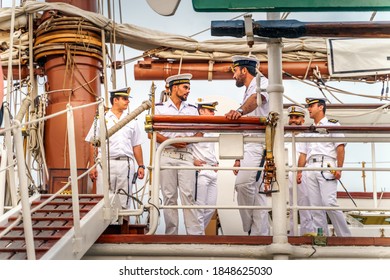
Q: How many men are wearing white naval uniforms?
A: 6